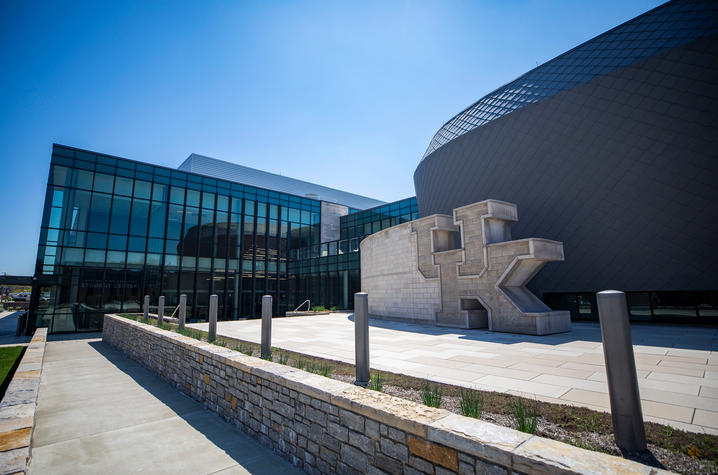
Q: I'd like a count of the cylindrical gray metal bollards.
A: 7